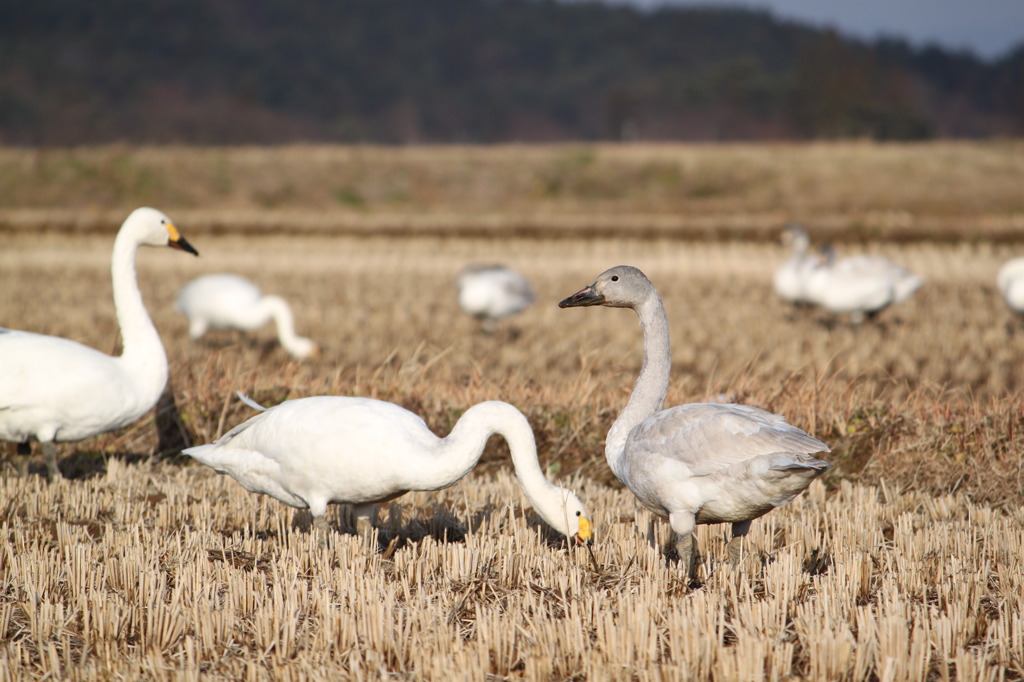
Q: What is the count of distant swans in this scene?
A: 5